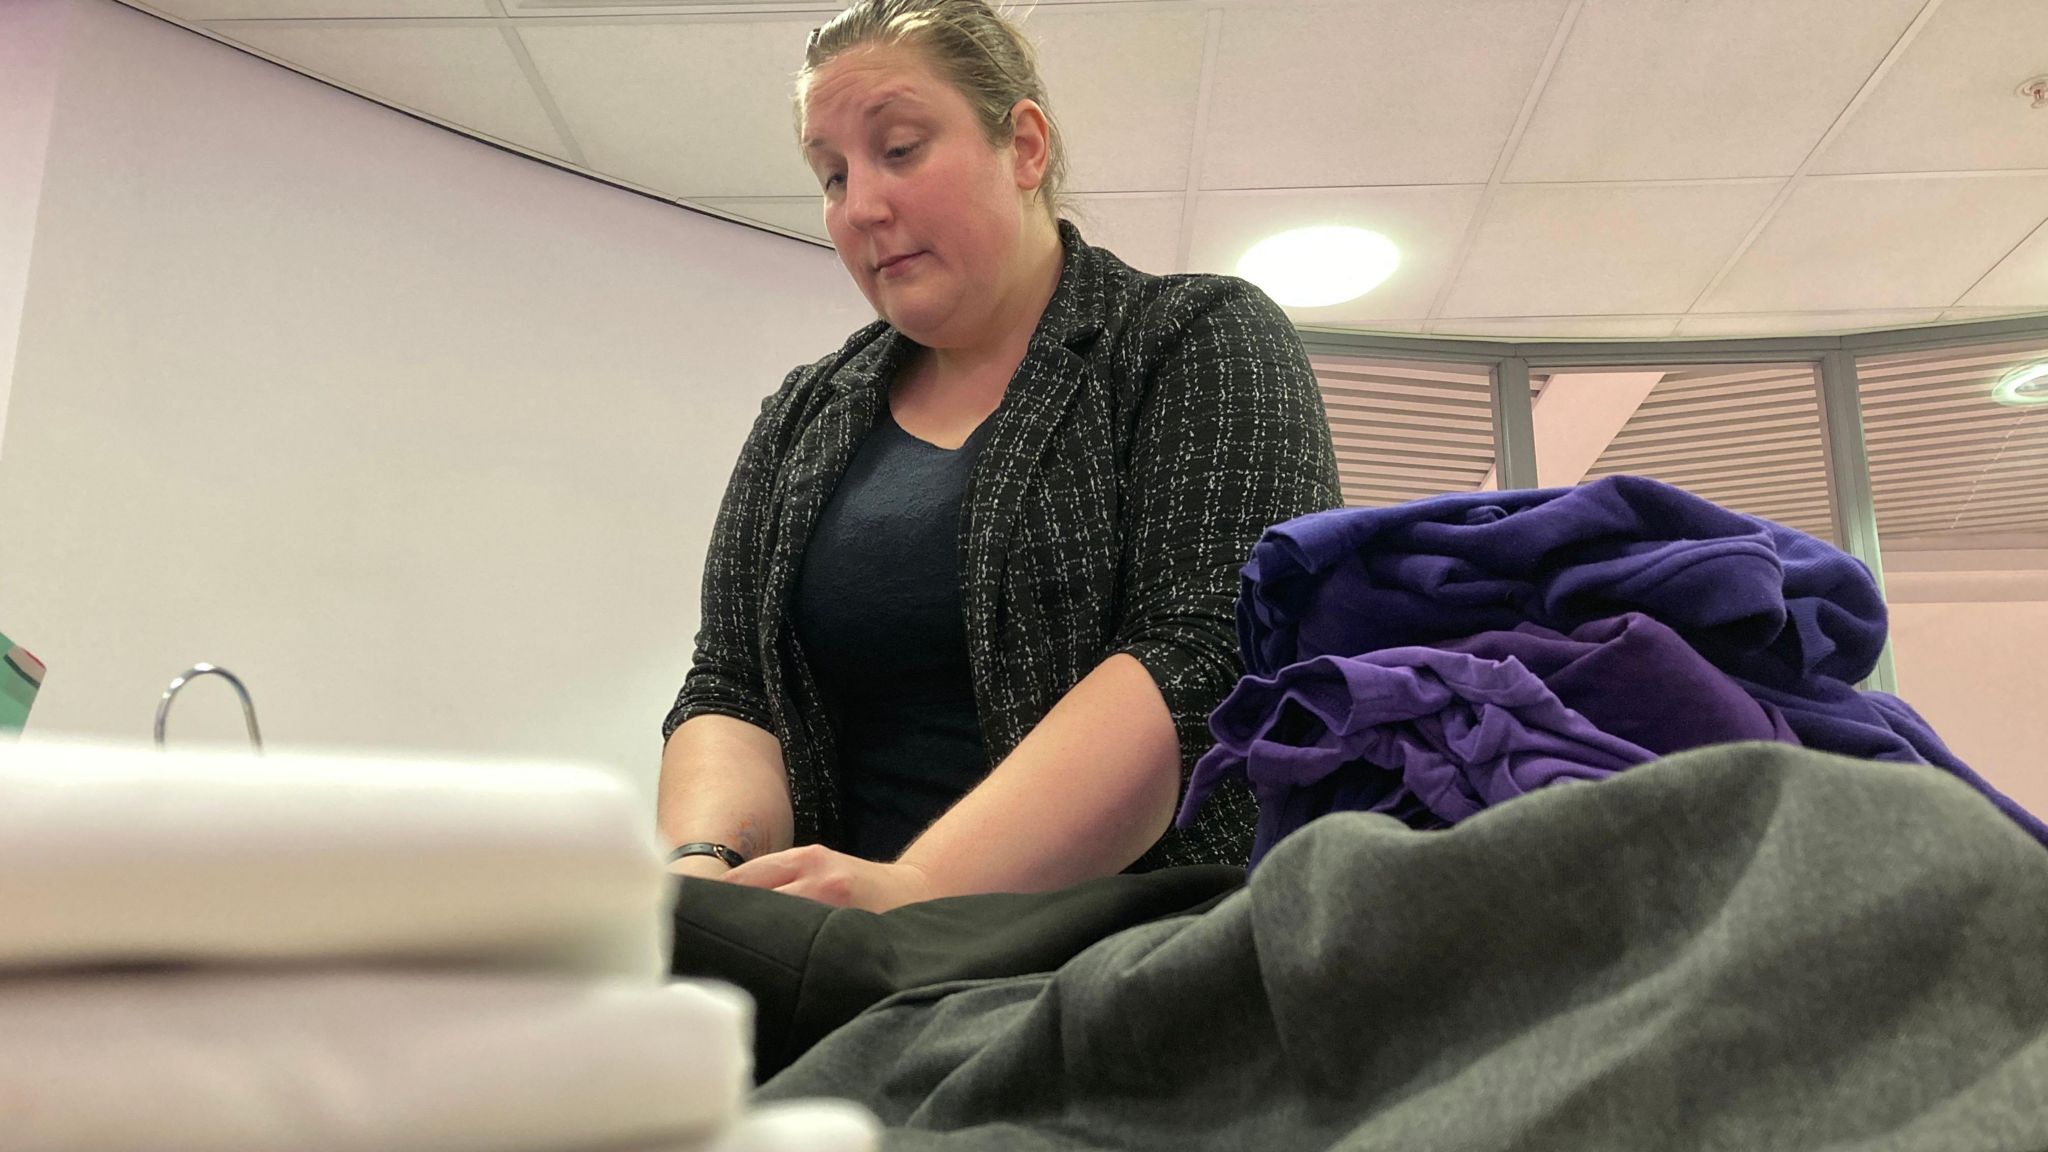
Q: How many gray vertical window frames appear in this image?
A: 2